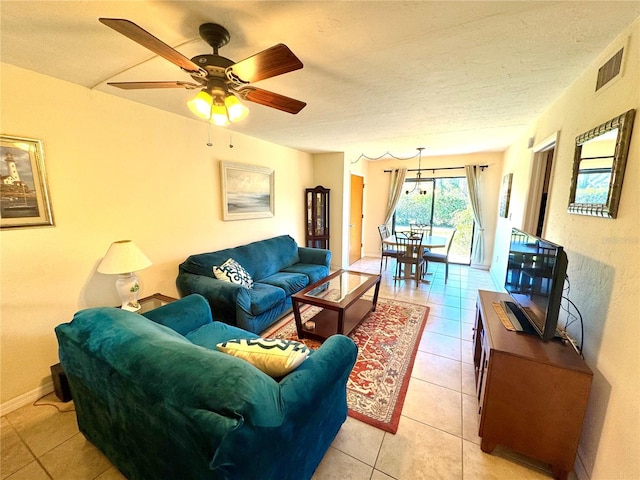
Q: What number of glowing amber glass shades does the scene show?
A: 3